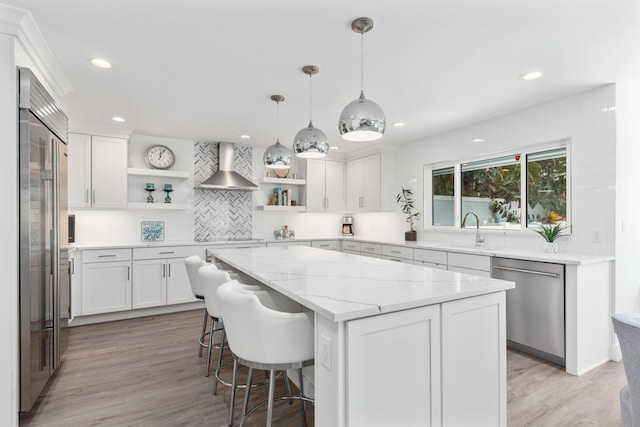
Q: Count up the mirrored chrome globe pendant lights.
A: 3